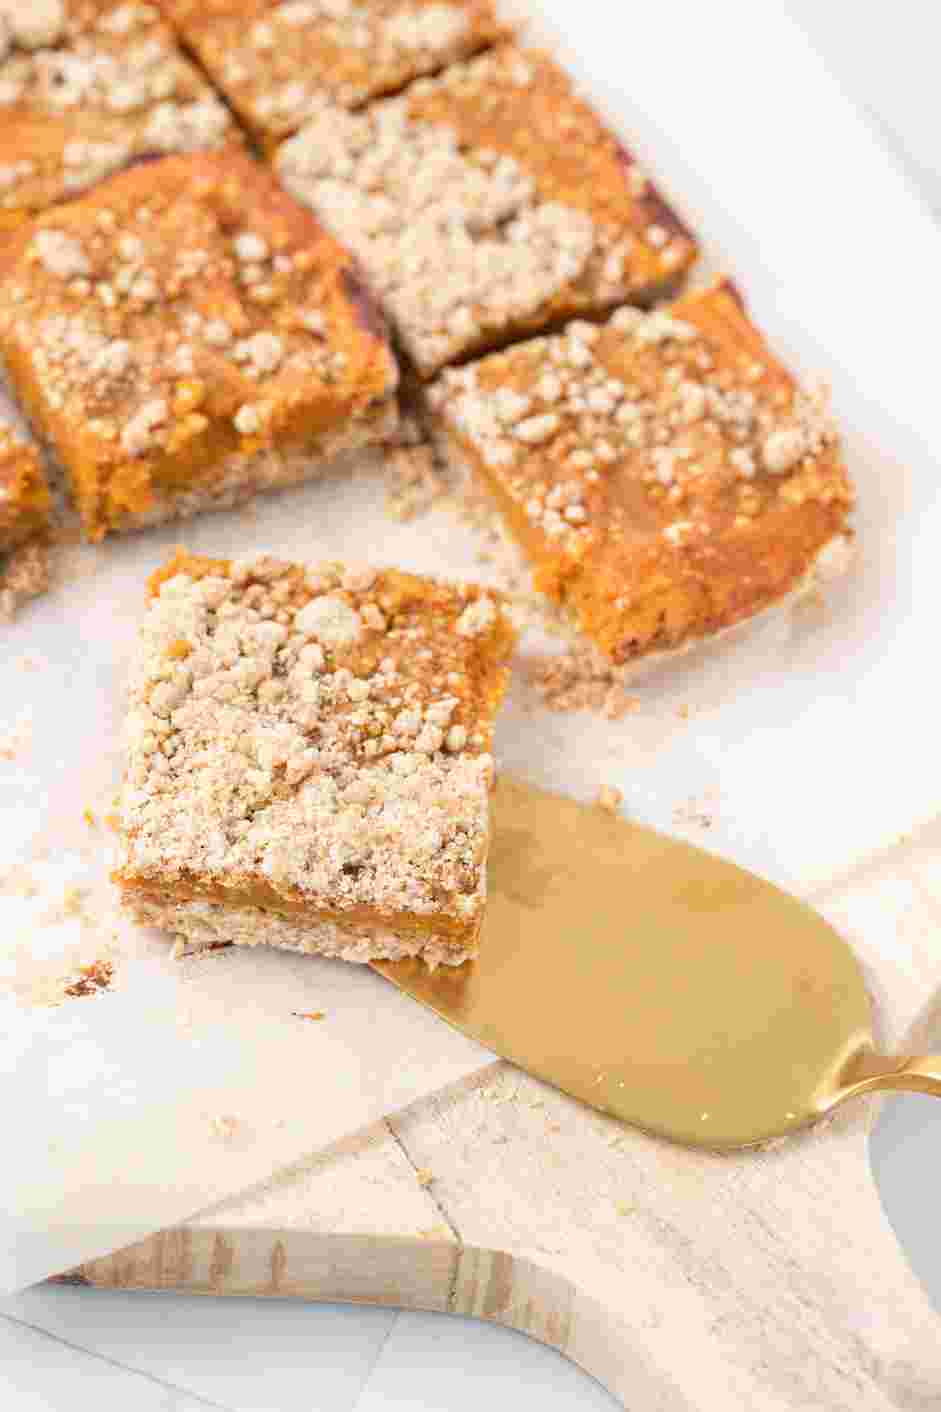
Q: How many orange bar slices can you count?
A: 7